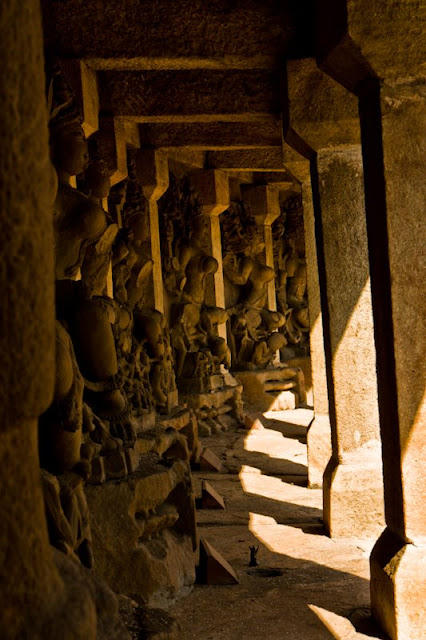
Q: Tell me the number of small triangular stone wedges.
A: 4